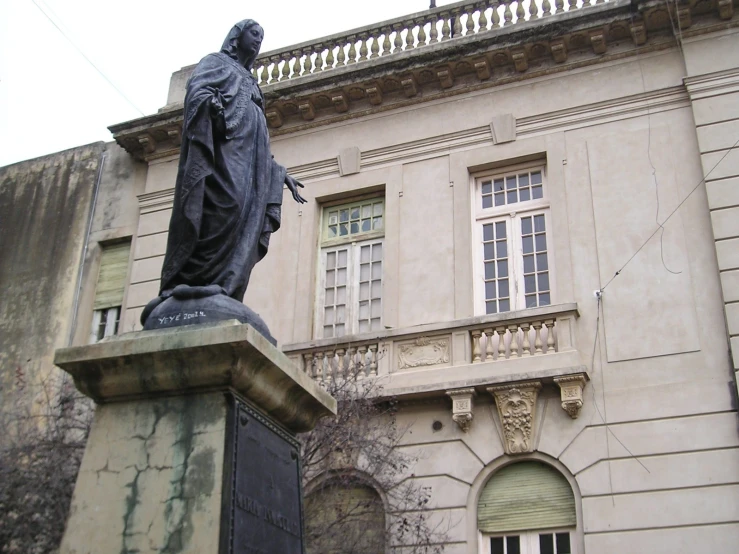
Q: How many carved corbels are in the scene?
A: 3